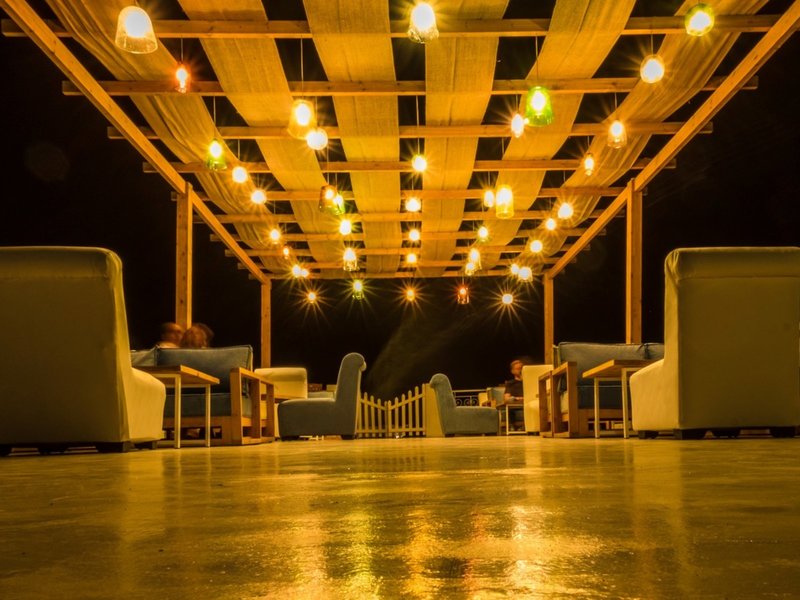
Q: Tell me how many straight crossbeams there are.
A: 10